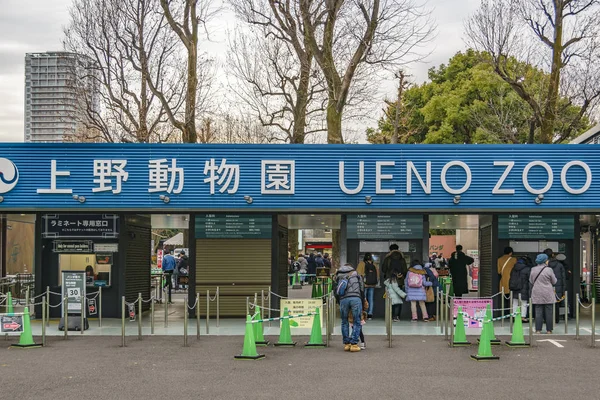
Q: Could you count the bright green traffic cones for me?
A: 10